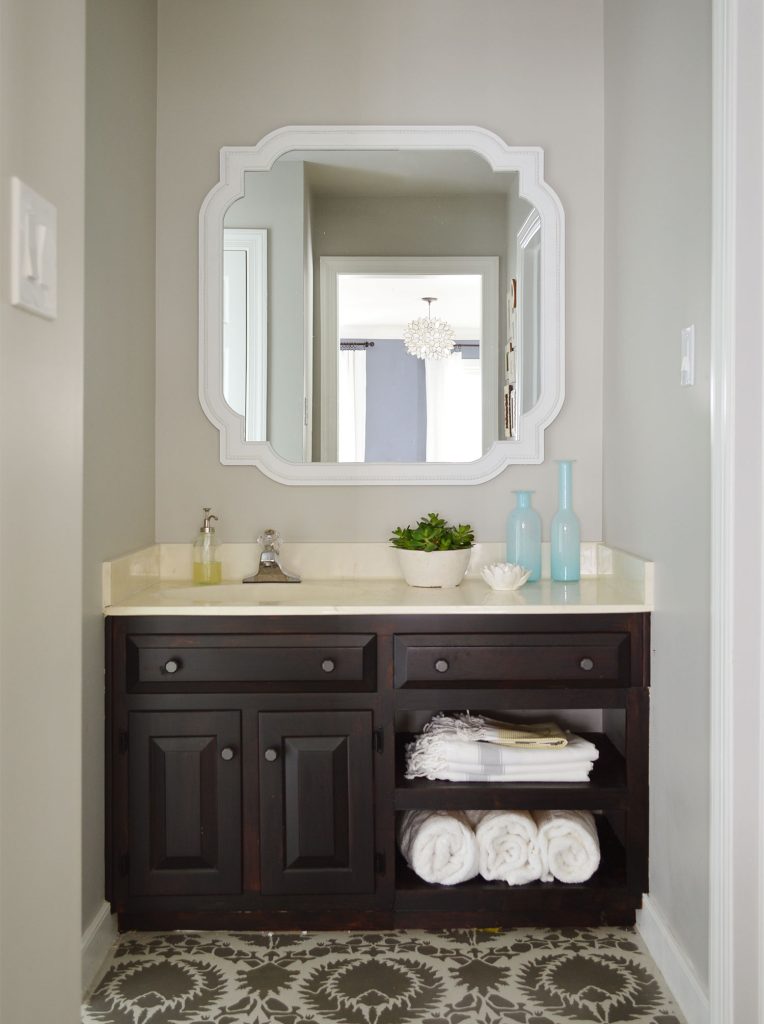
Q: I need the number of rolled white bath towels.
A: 3